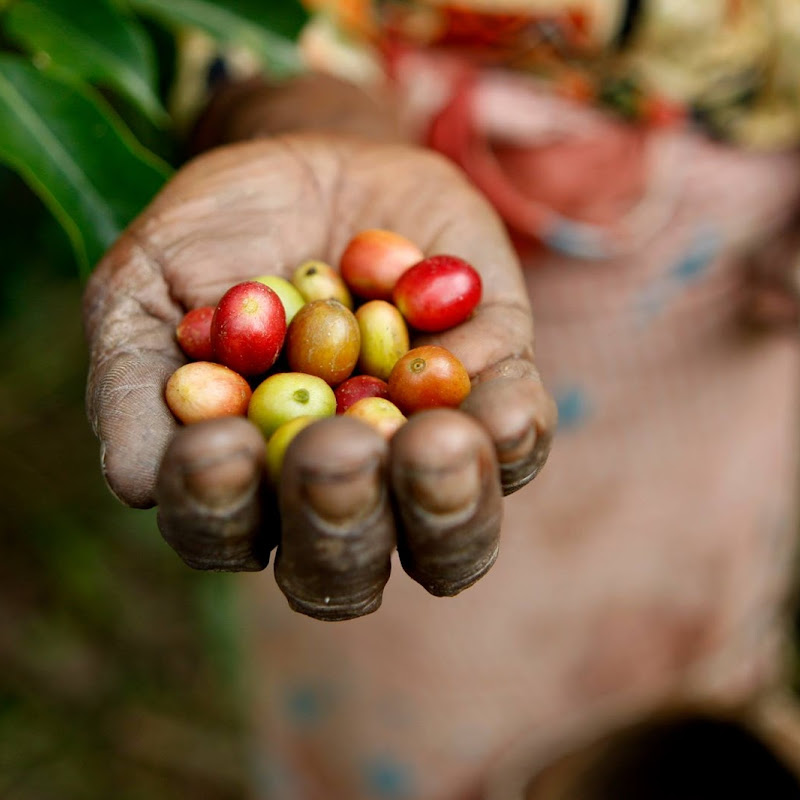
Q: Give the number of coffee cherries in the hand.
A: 14